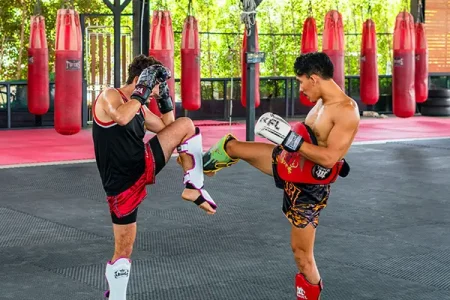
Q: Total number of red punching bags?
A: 10